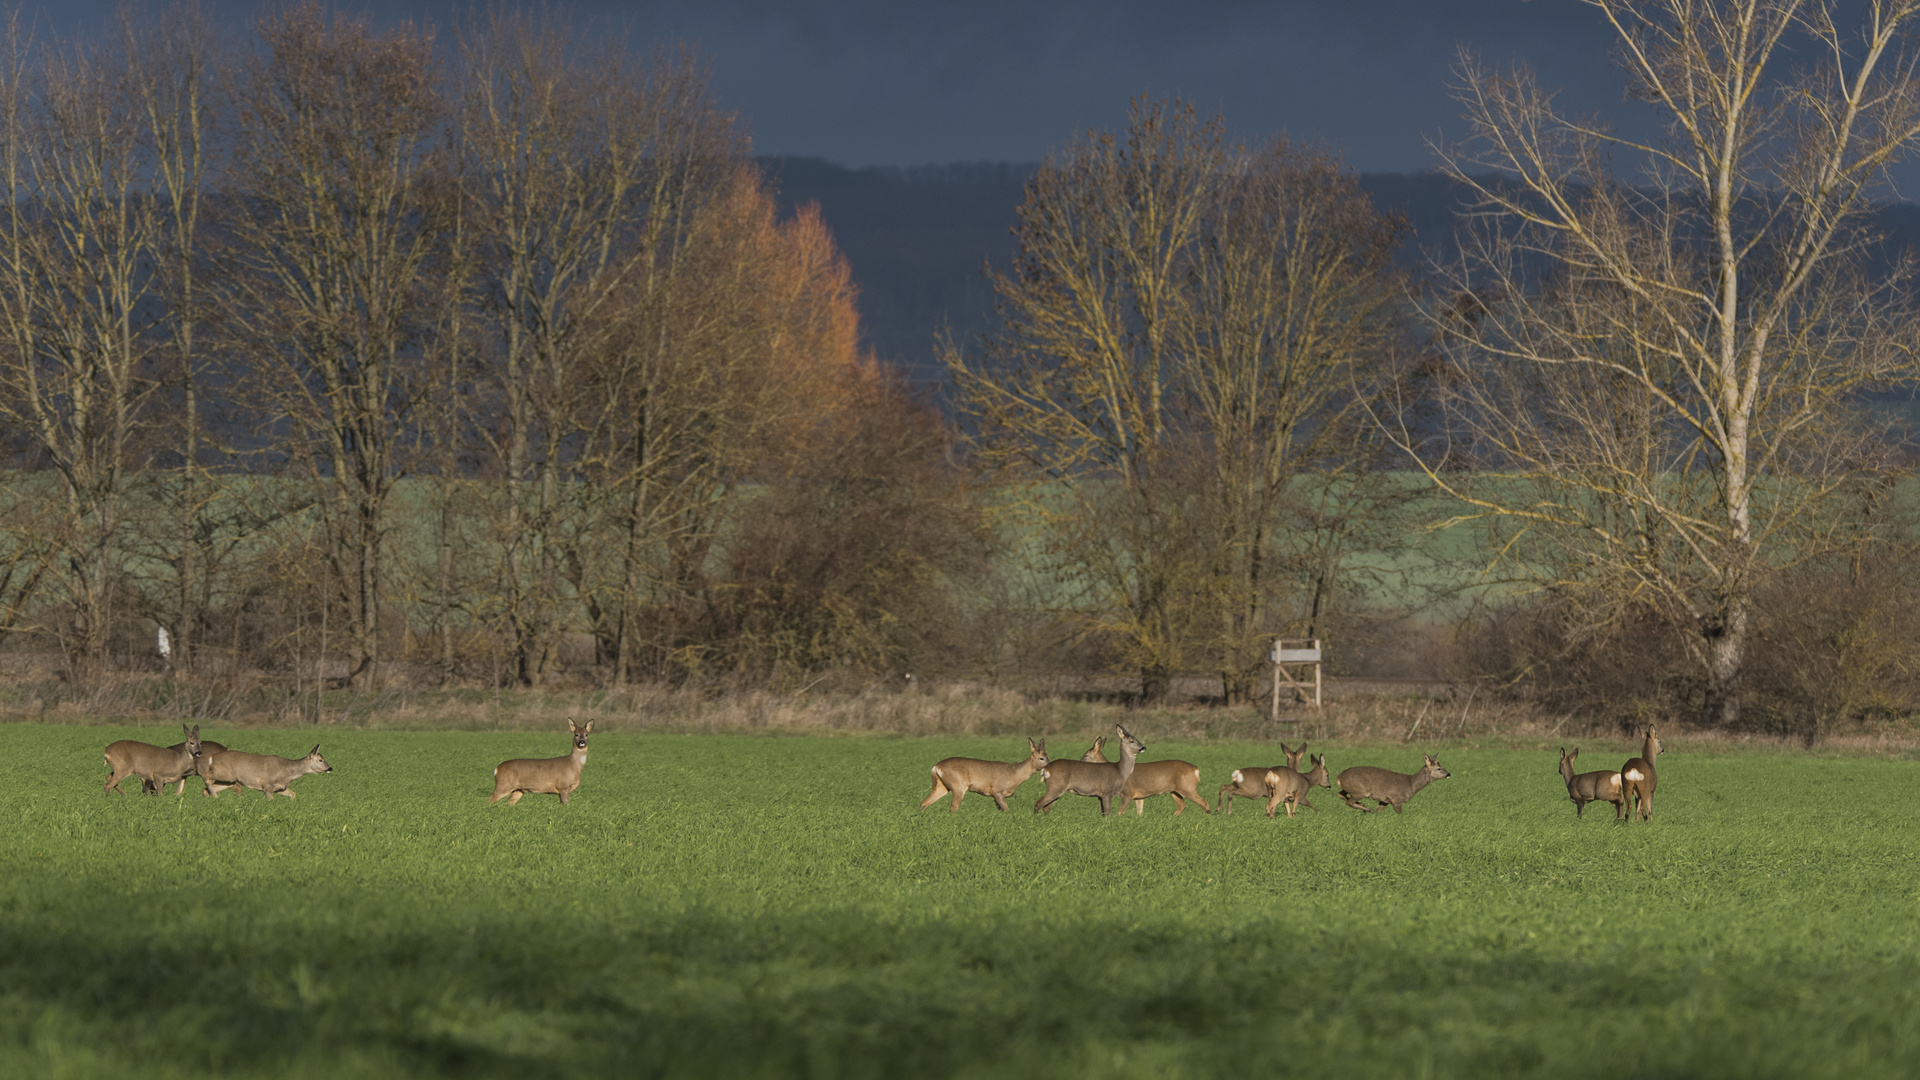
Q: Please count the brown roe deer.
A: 12